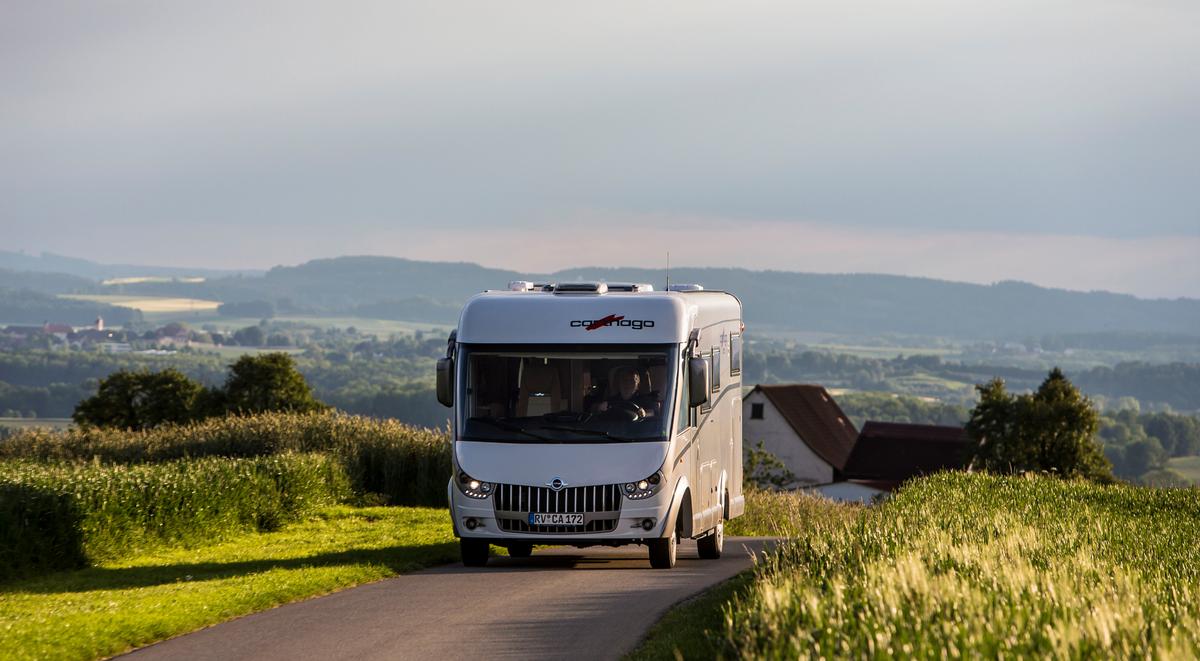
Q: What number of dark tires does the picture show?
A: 4